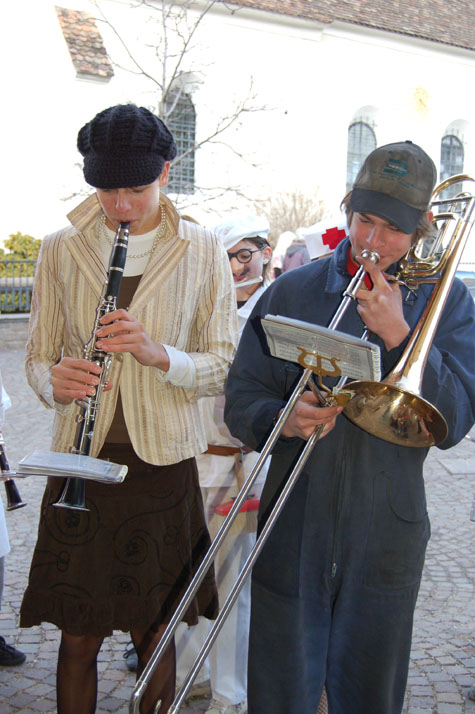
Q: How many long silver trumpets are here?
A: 1